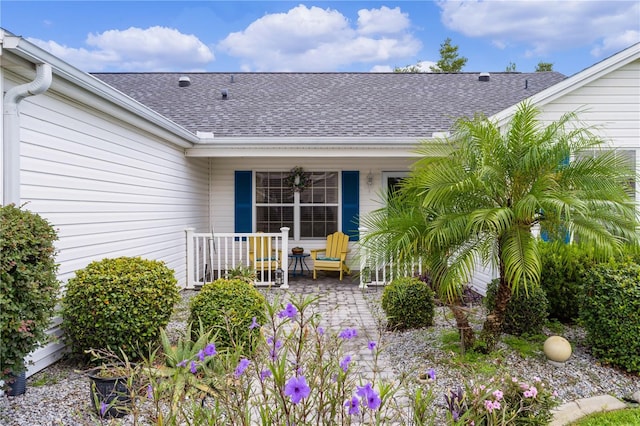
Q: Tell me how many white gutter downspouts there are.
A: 1